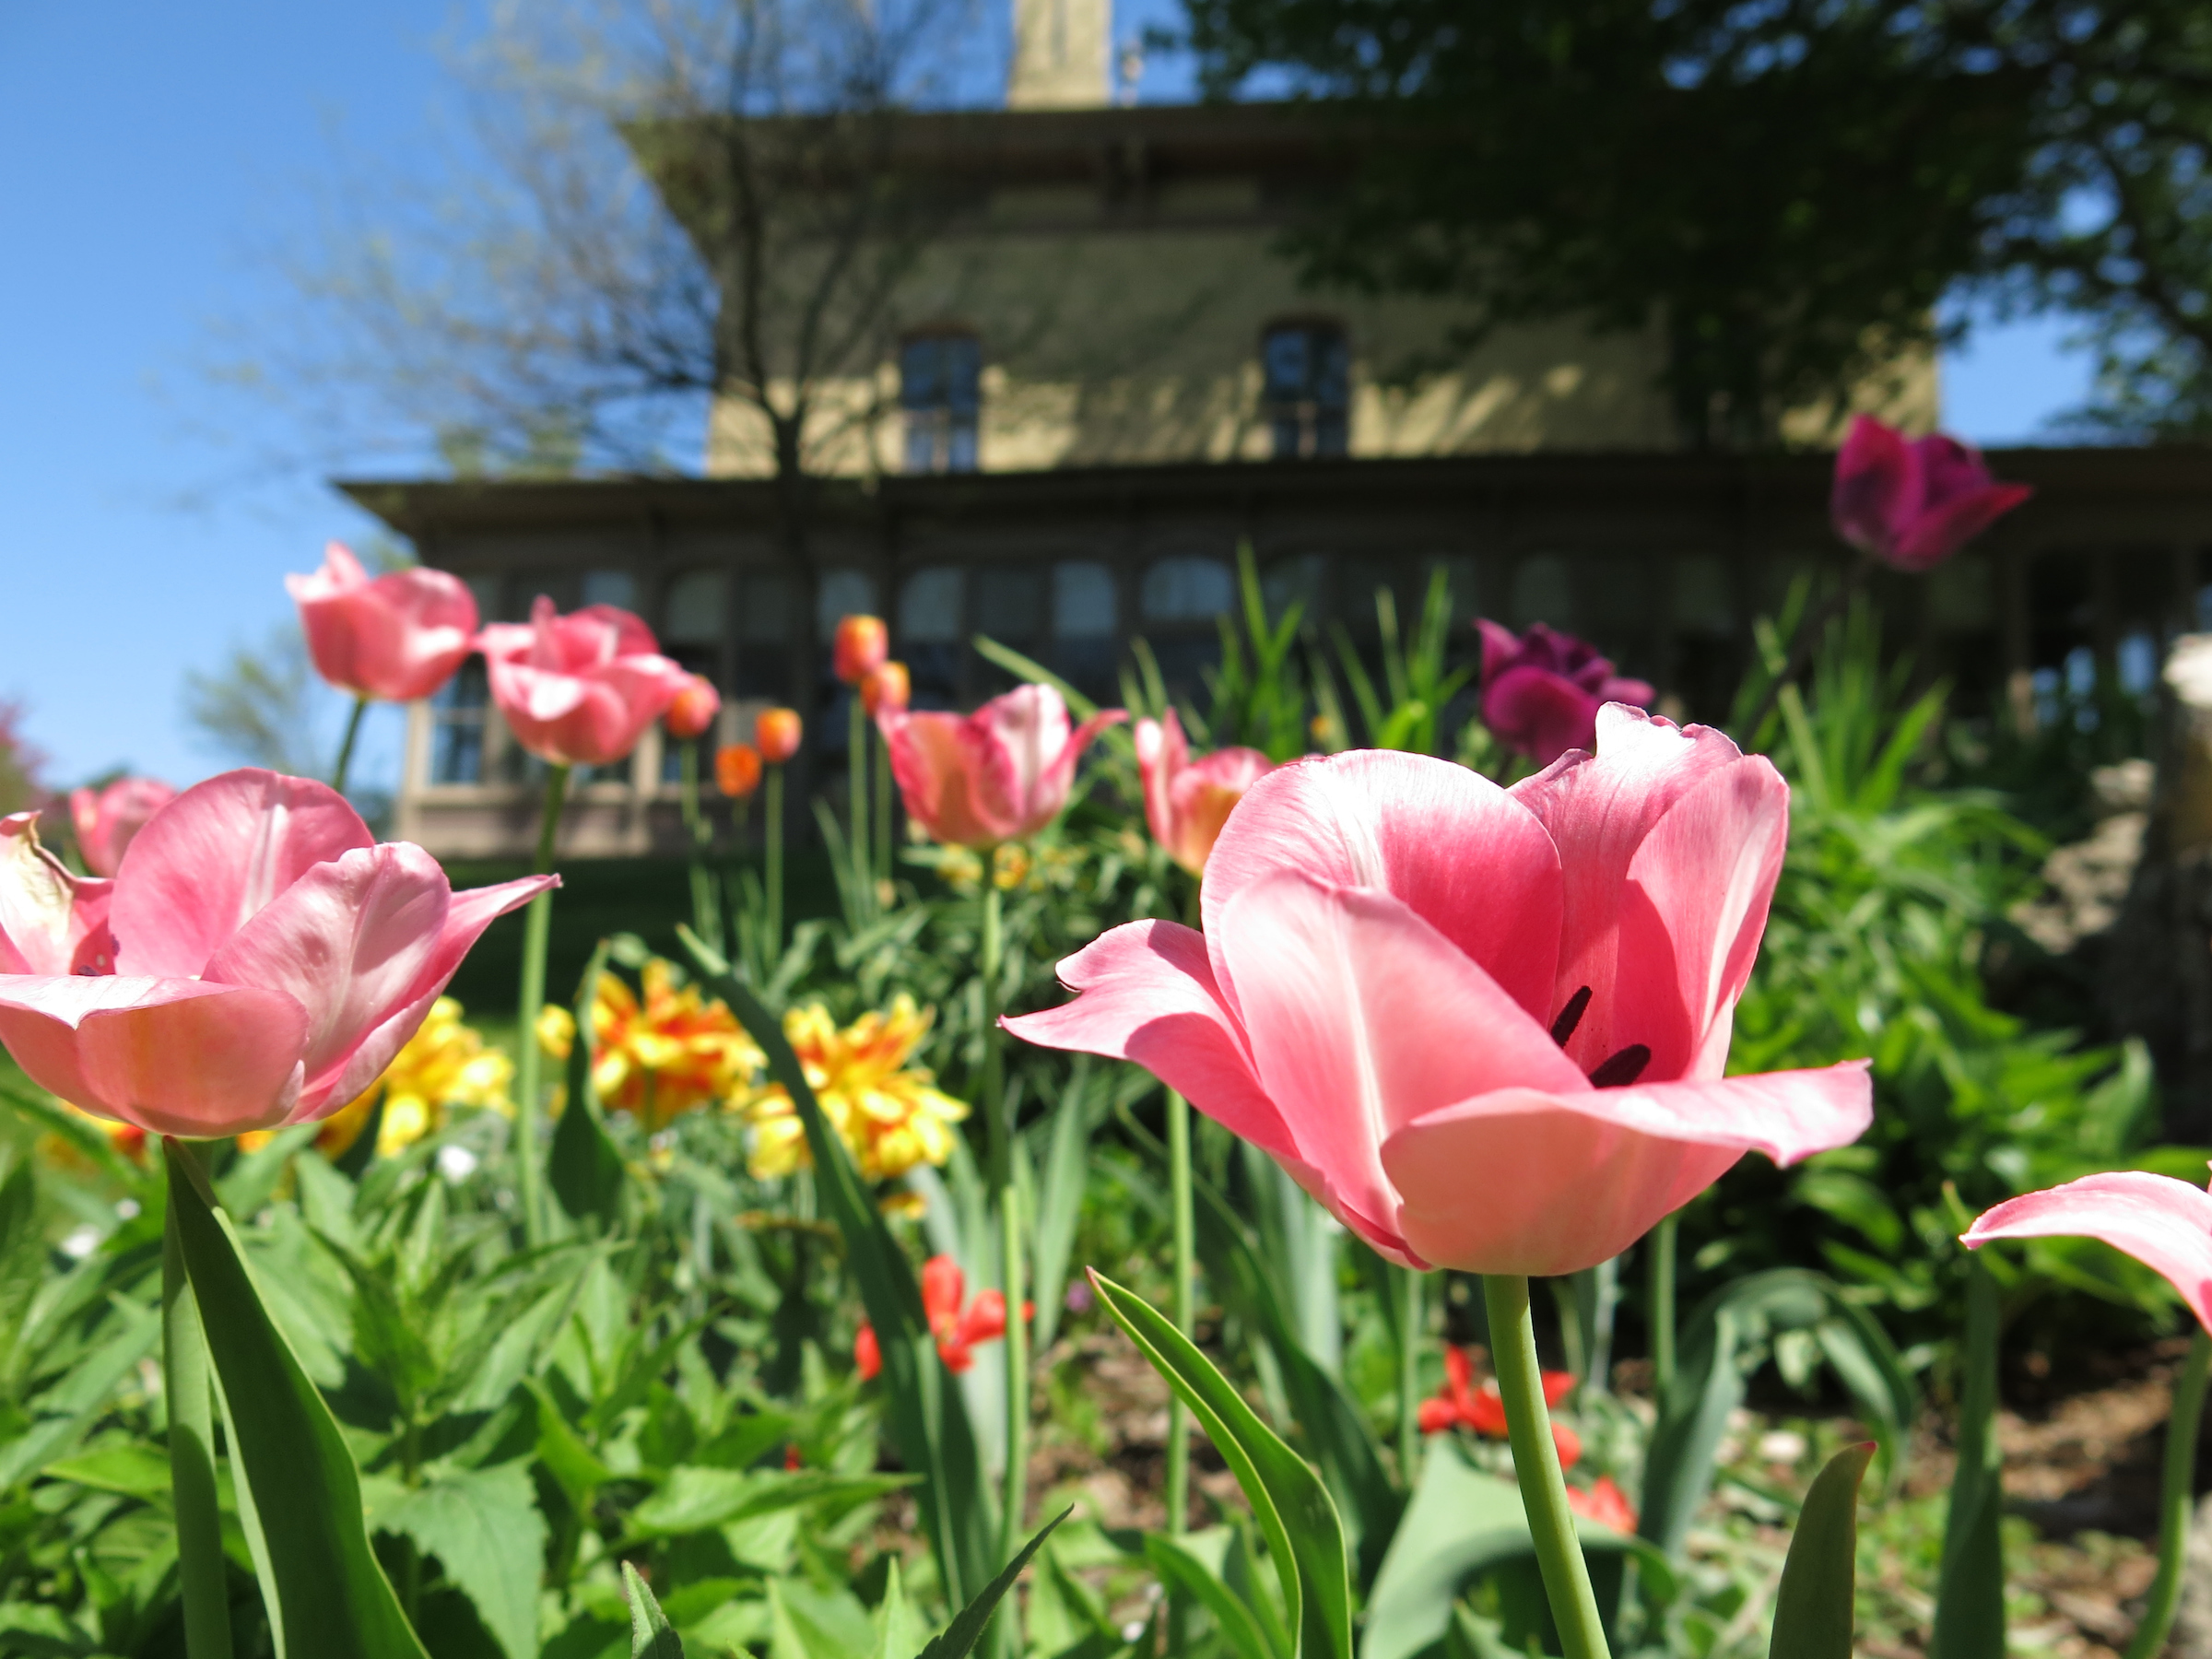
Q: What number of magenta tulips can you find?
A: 2